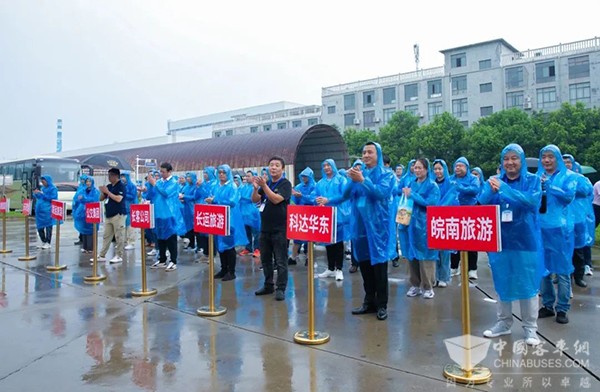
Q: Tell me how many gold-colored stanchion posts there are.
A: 8